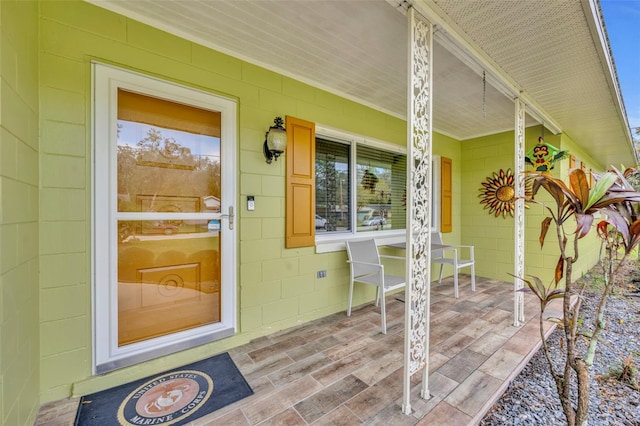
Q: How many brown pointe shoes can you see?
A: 0